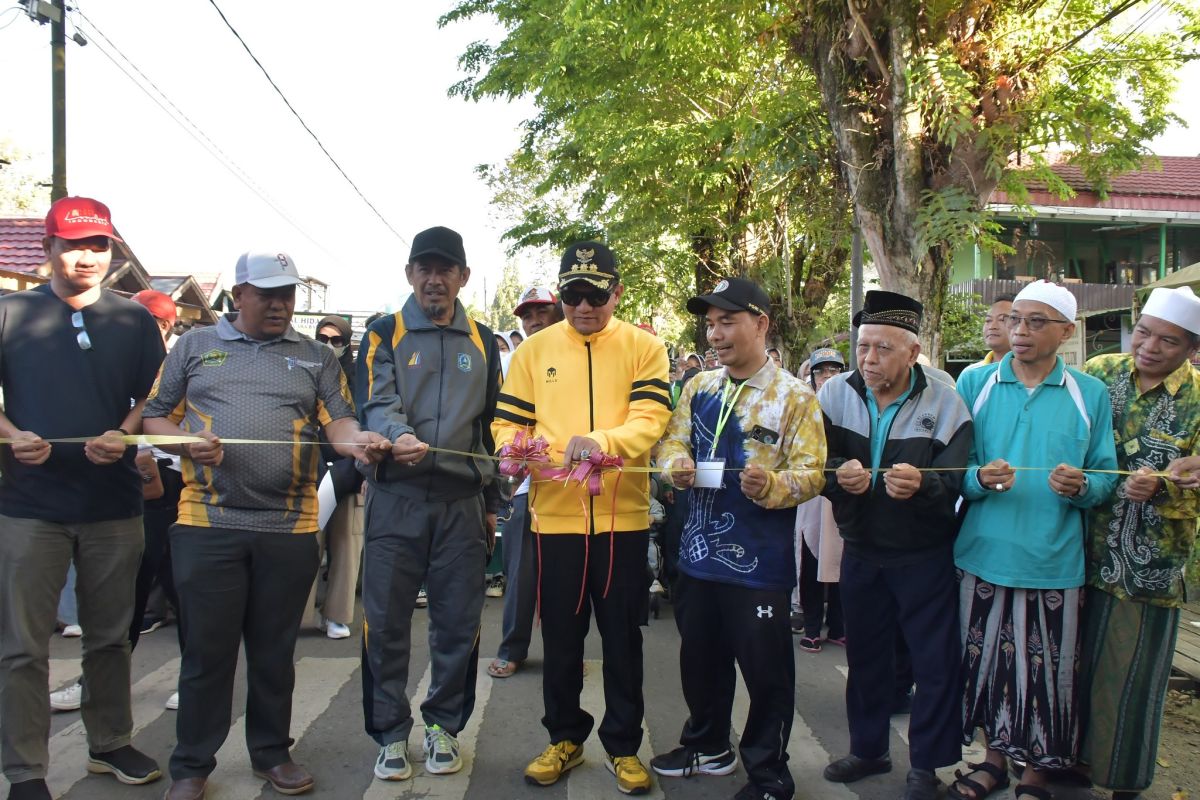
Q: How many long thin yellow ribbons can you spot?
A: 1